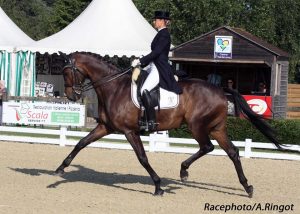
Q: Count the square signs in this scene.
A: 1